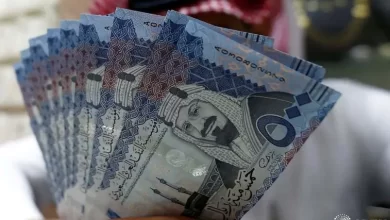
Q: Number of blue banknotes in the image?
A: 9